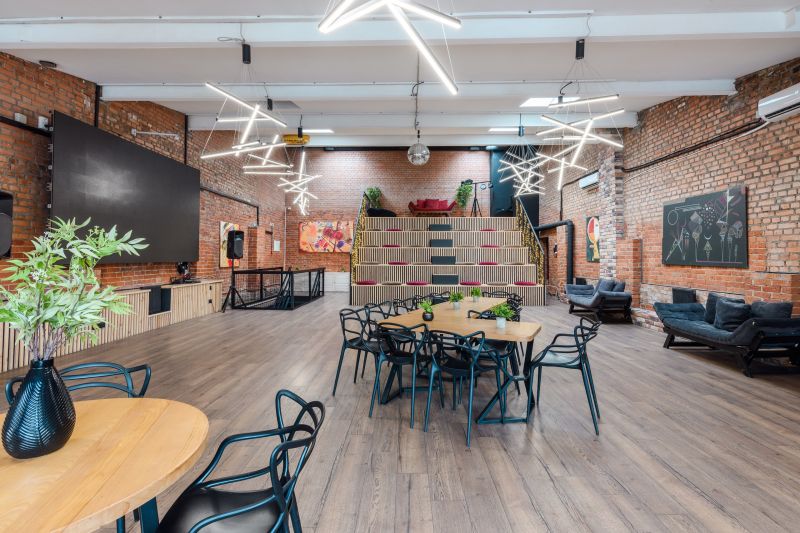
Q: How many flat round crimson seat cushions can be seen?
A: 10